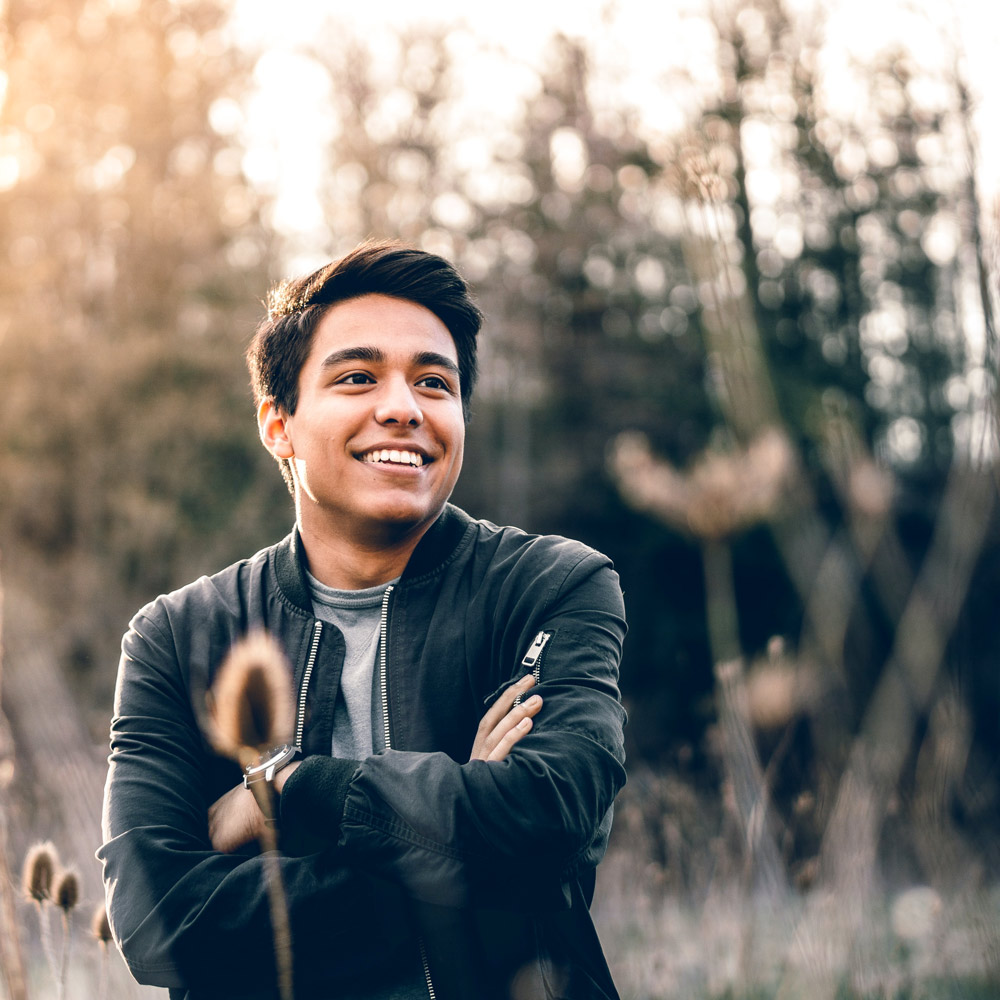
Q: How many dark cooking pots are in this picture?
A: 0